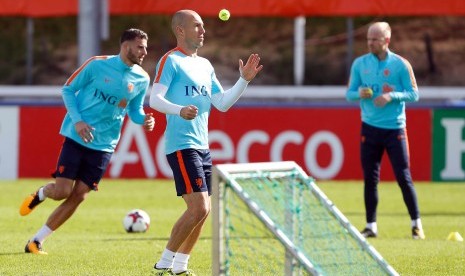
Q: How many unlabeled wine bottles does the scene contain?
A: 0